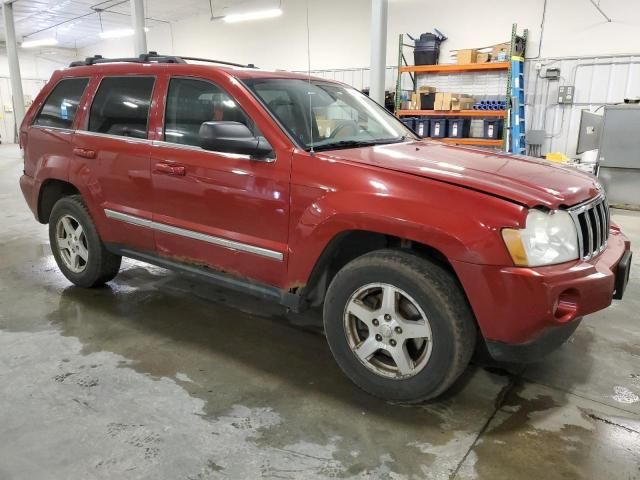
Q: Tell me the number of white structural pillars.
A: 3